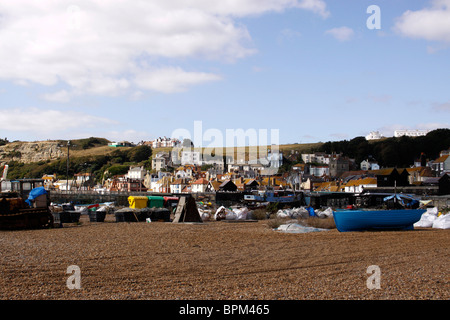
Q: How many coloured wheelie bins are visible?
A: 3